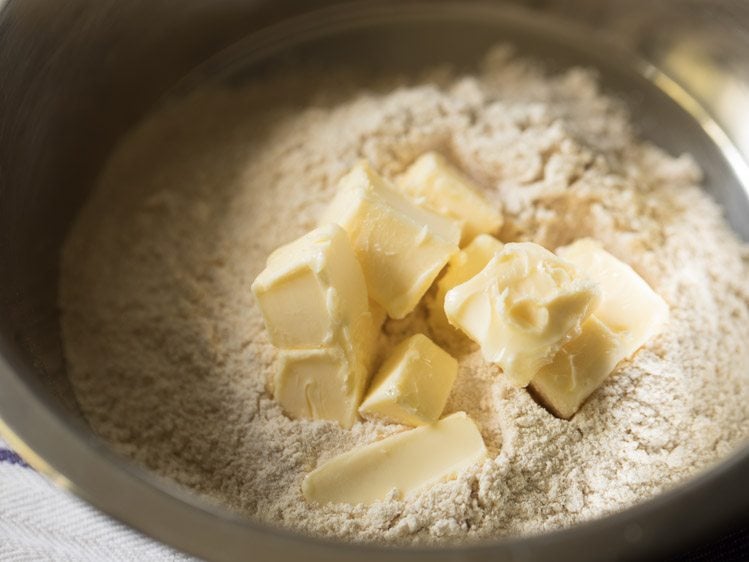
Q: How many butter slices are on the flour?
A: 9